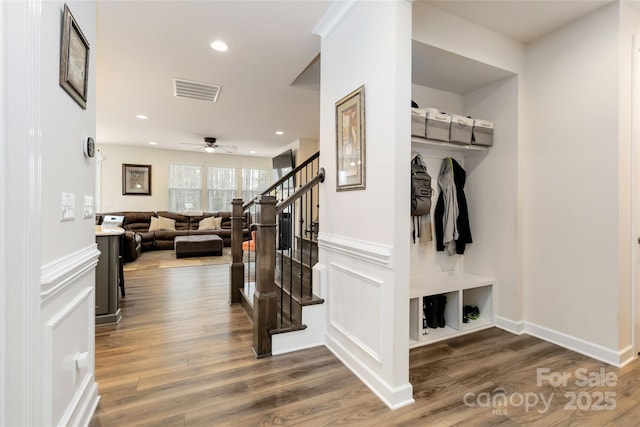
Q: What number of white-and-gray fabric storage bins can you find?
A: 4